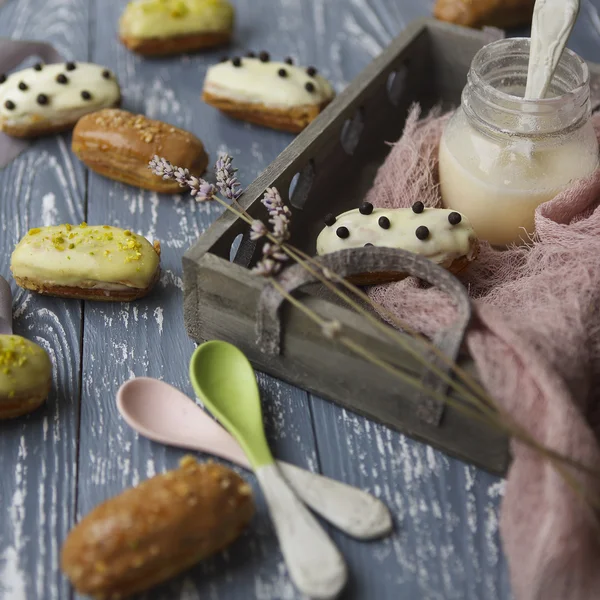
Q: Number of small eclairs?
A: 9